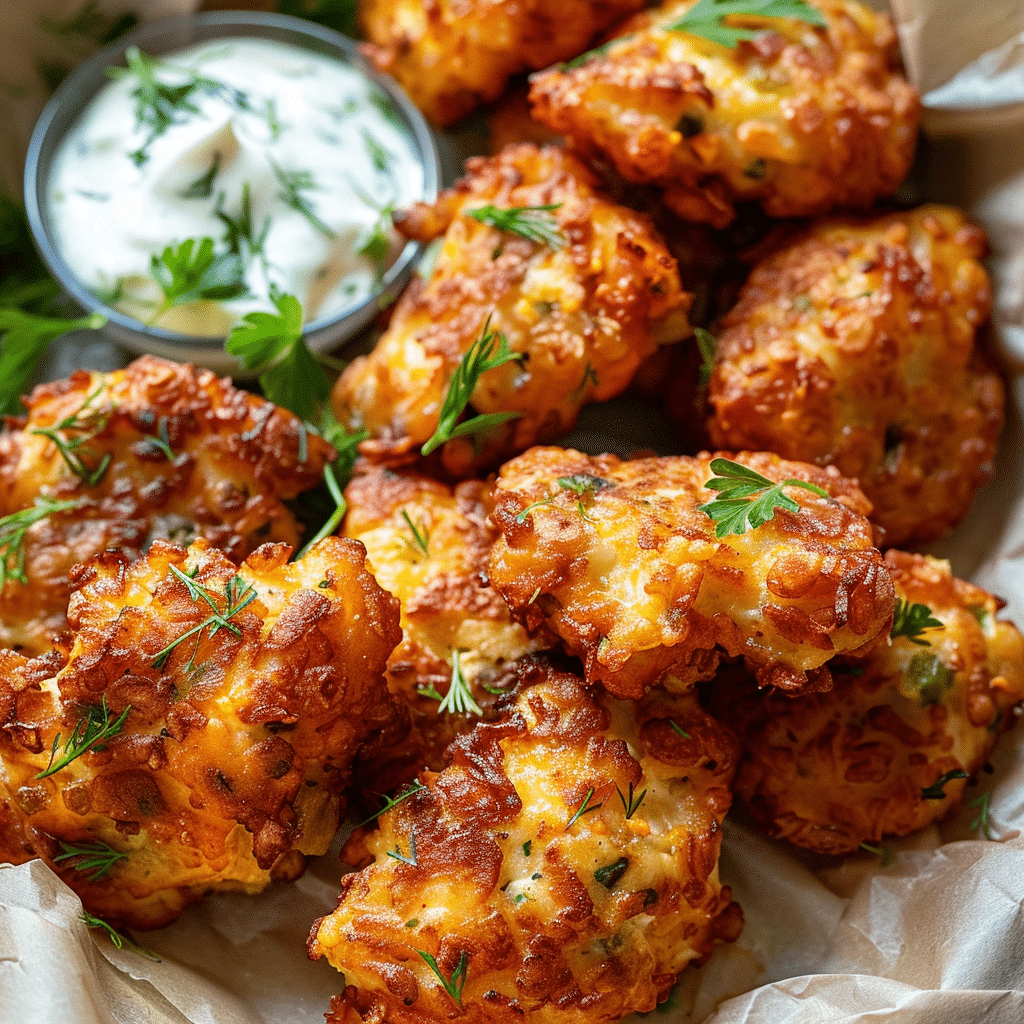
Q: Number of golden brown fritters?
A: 10